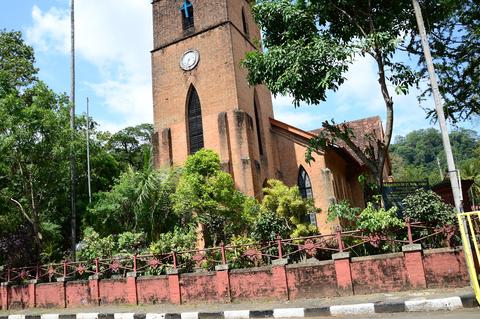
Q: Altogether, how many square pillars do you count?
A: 10